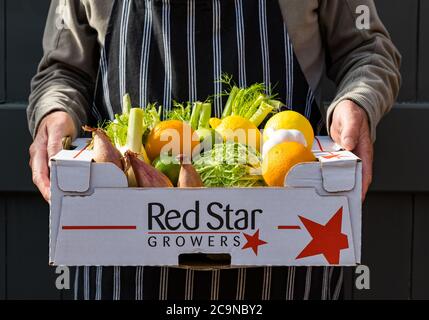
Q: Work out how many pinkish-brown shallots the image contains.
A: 3